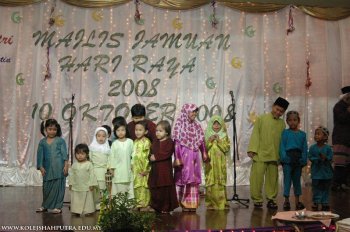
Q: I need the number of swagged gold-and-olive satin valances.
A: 5